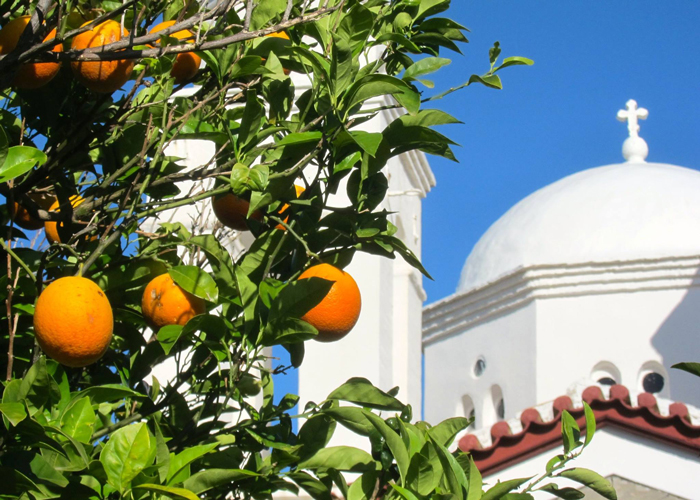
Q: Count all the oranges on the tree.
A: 11